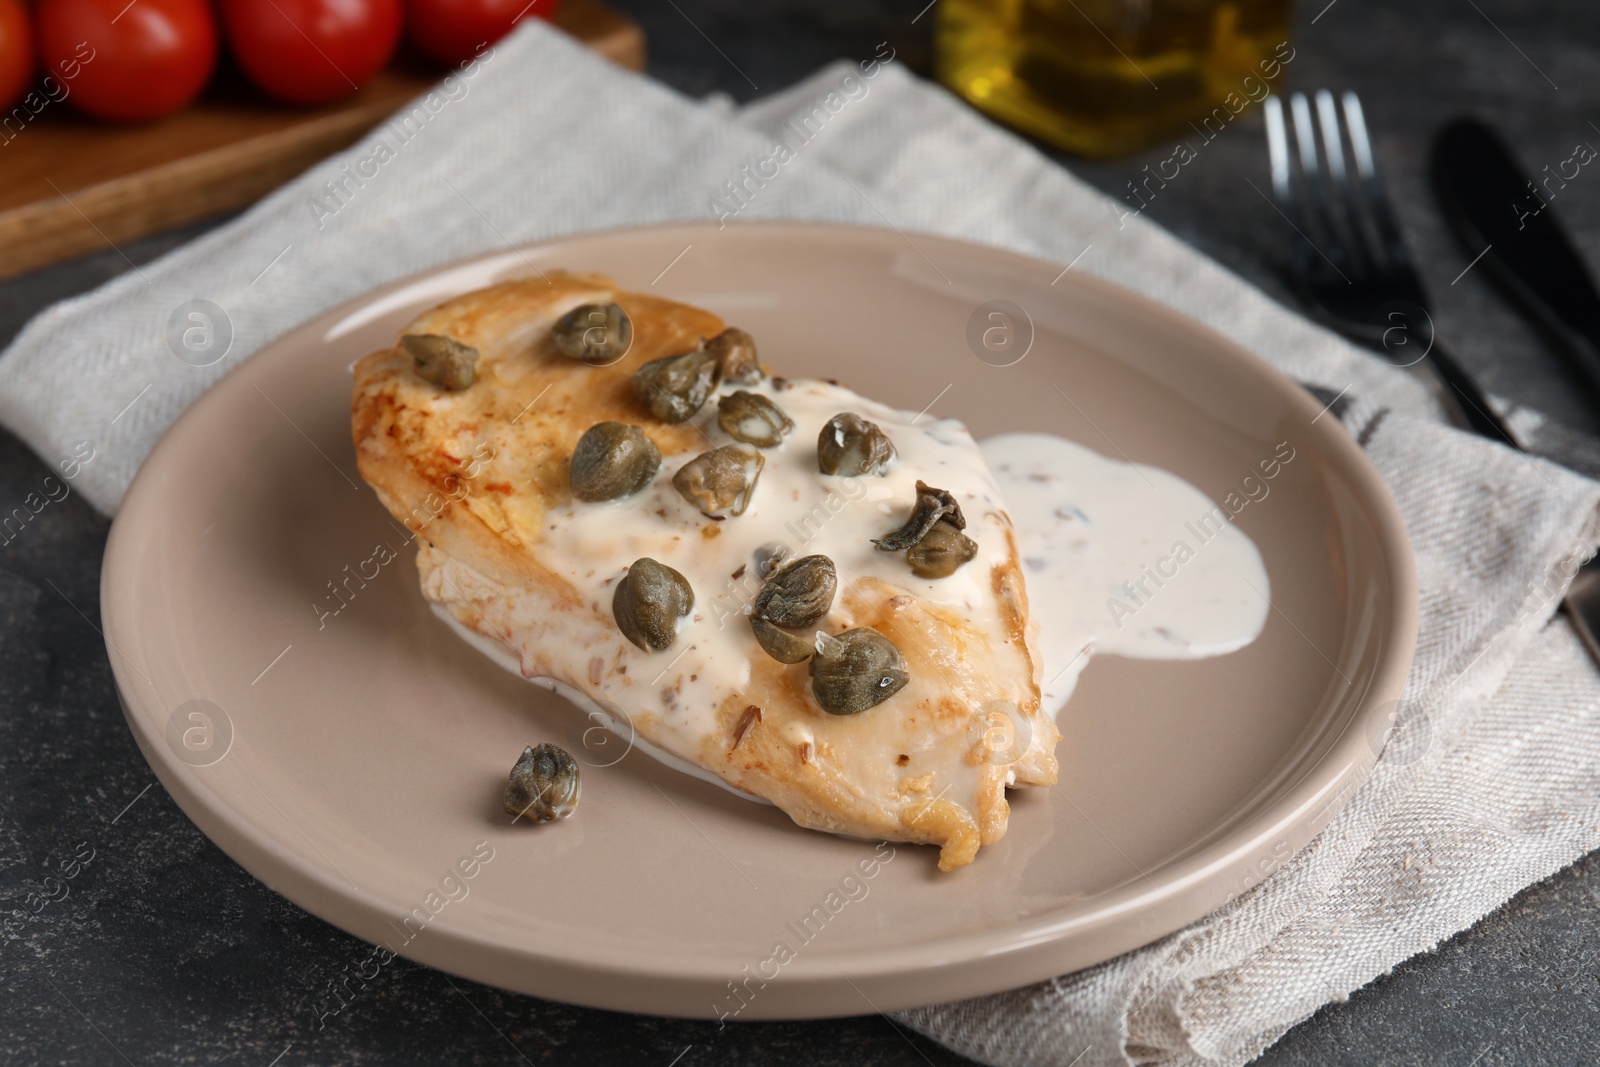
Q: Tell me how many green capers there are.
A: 13